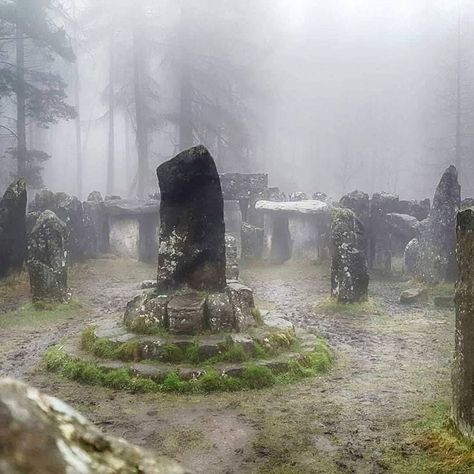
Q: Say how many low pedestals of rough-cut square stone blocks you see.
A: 1